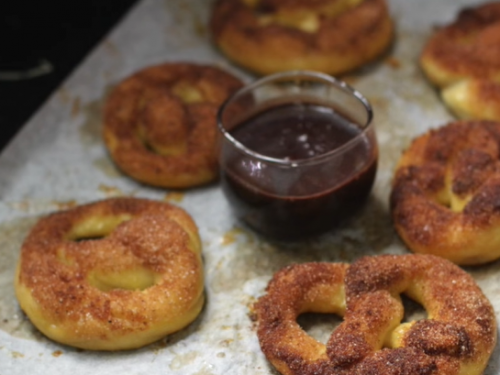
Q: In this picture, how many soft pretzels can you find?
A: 6